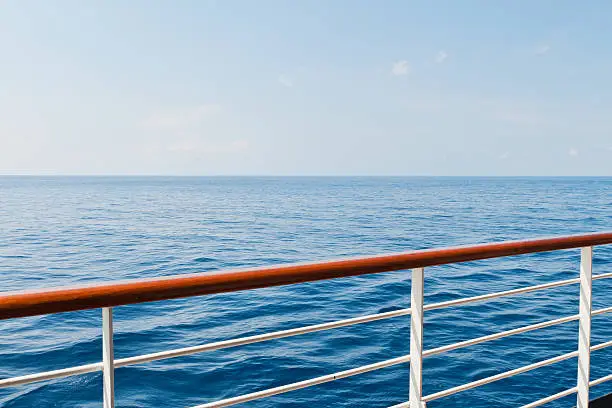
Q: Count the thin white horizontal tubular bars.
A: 4